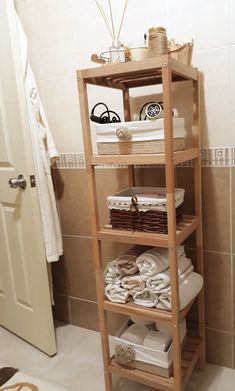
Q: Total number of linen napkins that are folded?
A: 8